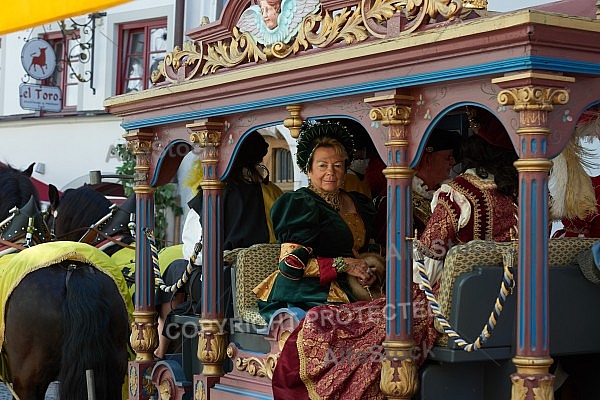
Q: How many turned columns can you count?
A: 4